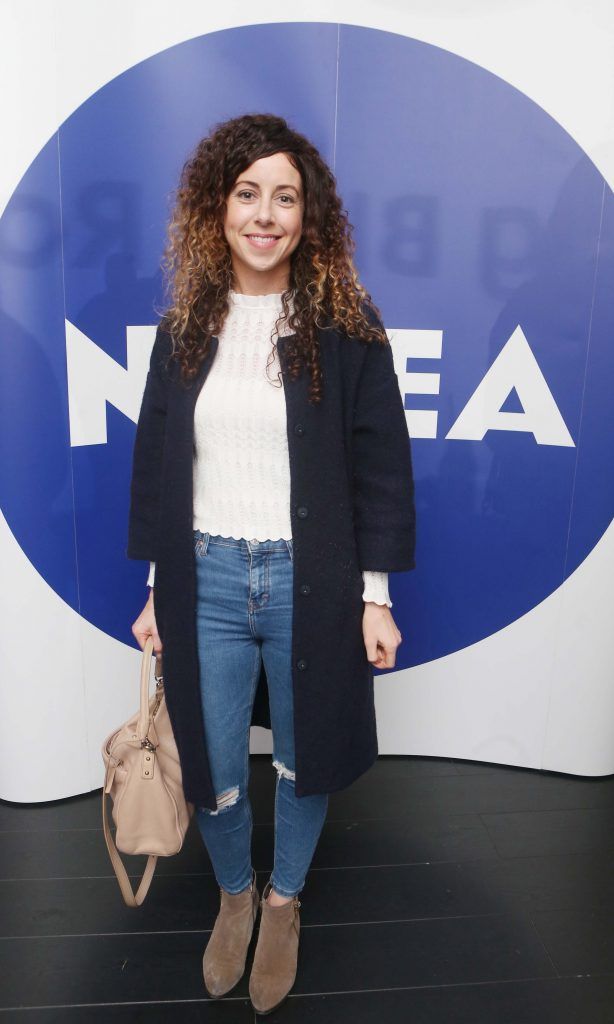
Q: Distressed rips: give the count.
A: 2